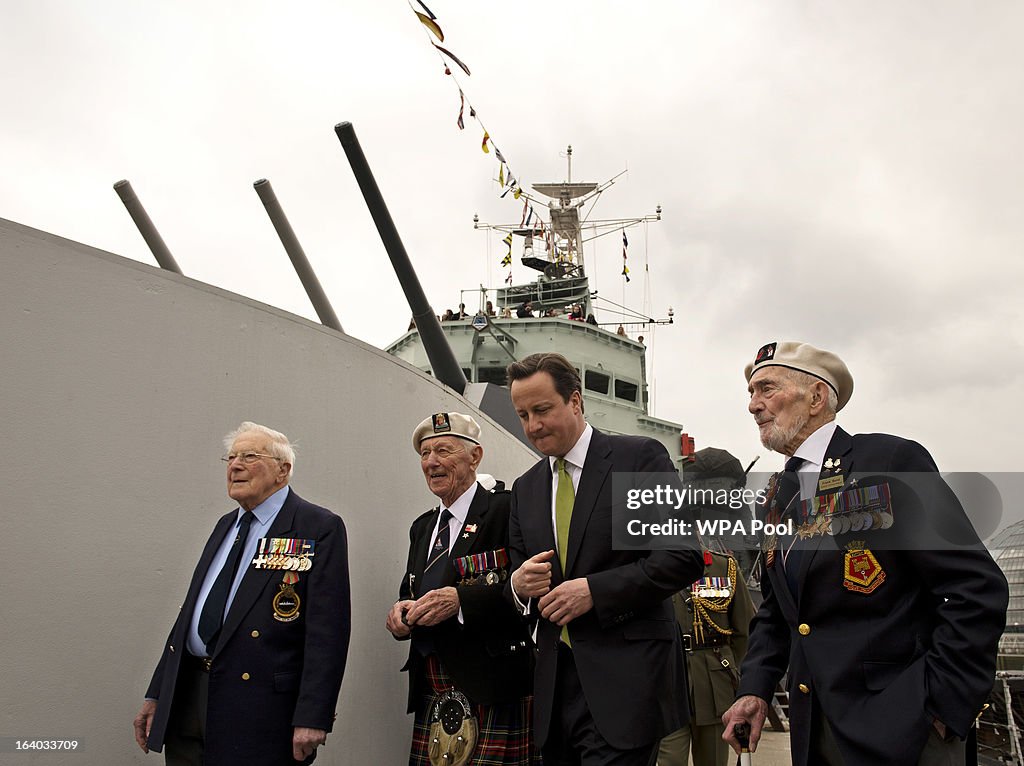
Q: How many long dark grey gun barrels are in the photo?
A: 3